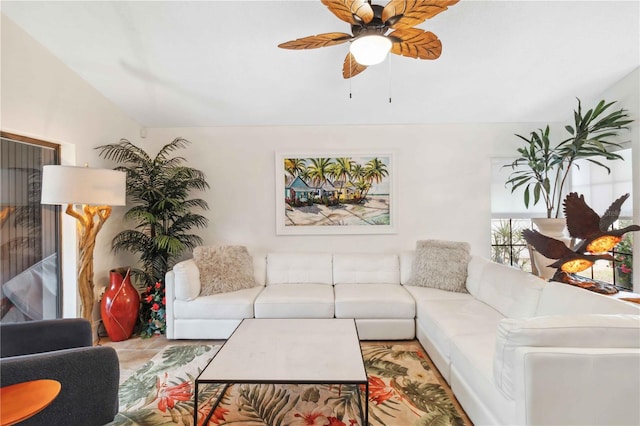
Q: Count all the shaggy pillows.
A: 2